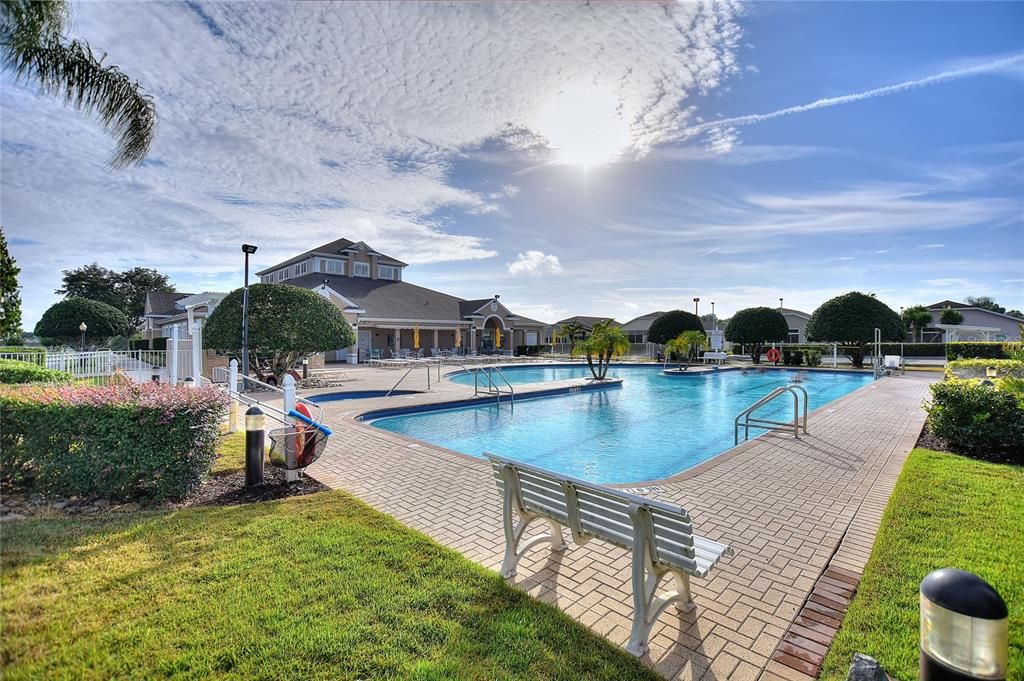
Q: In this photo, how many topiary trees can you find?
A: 5